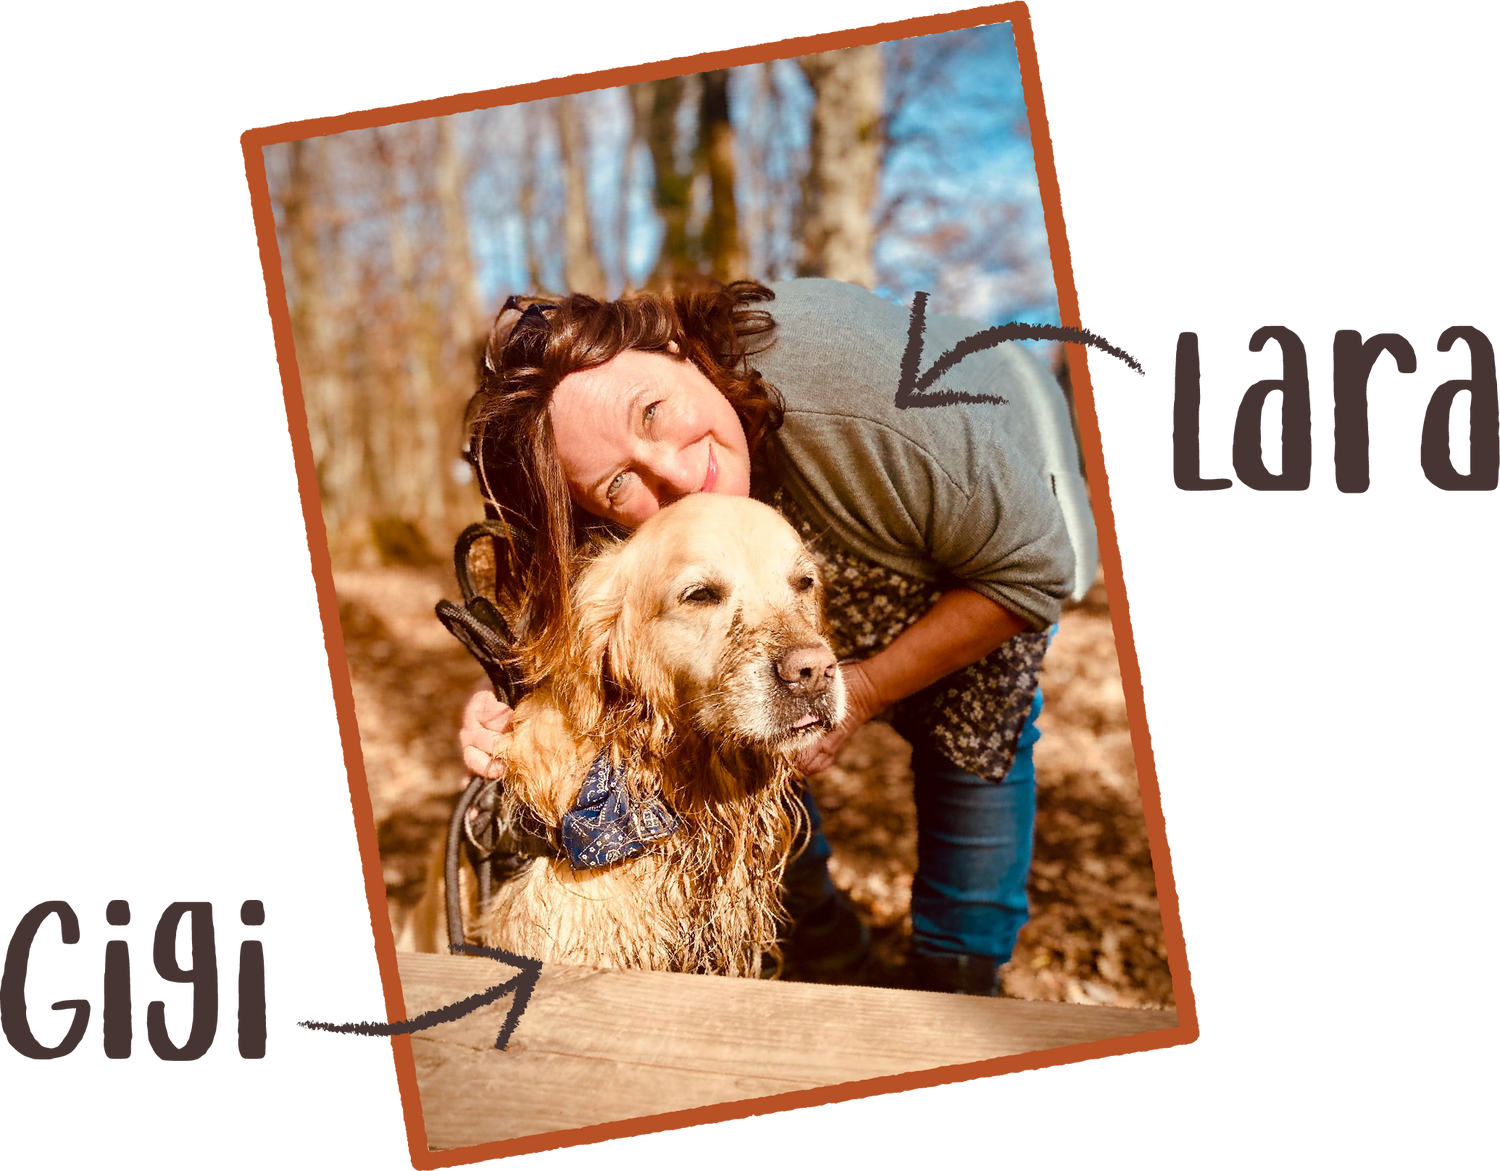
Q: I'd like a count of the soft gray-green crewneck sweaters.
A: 1